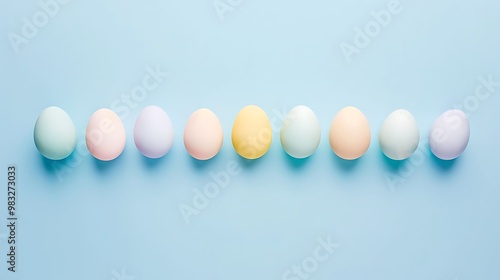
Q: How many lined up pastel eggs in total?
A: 9